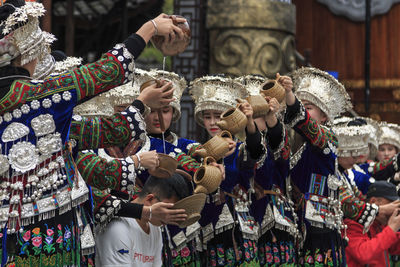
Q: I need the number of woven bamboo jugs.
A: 5